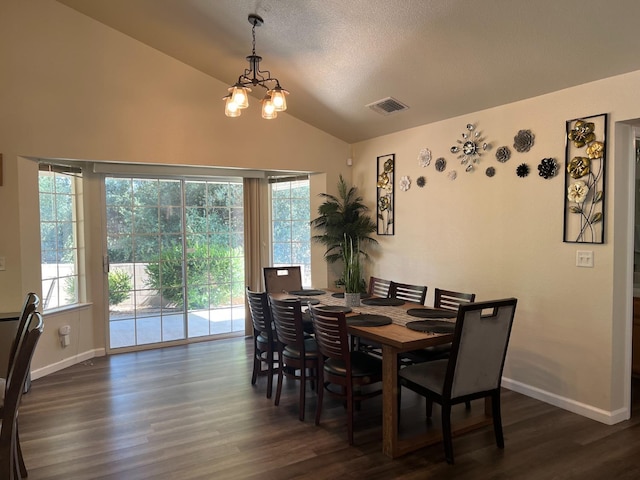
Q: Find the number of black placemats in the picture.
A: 8